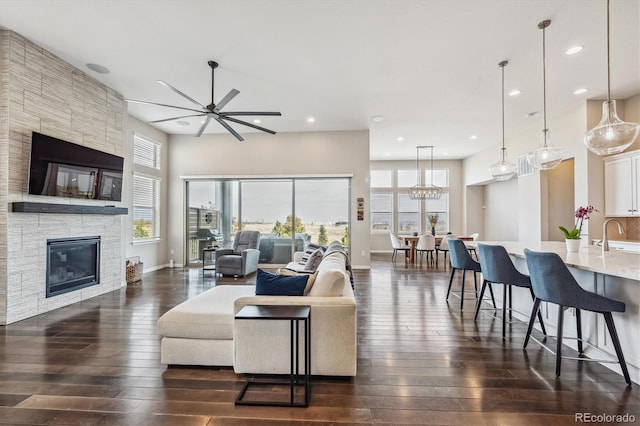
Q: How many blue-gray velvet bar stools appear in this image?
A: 3